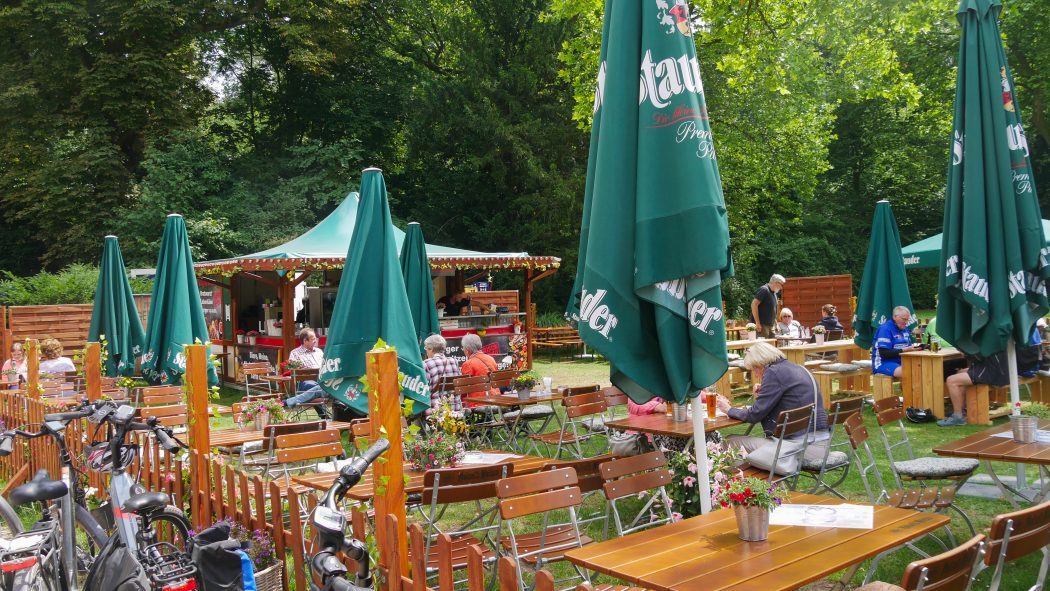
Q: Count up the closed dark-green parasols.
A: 7